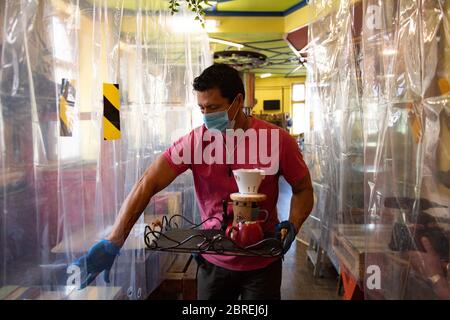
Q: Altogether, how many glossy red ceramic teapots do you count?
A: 1